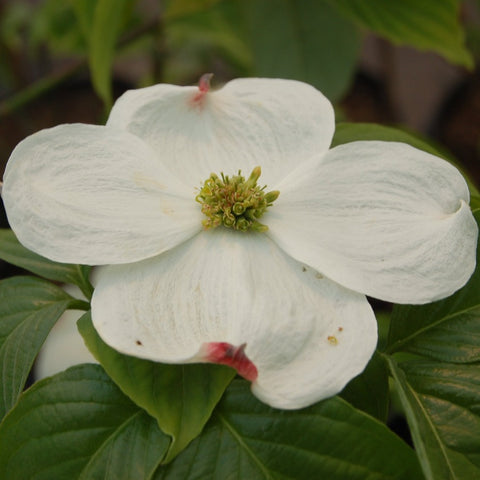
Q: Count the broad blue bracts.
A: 0